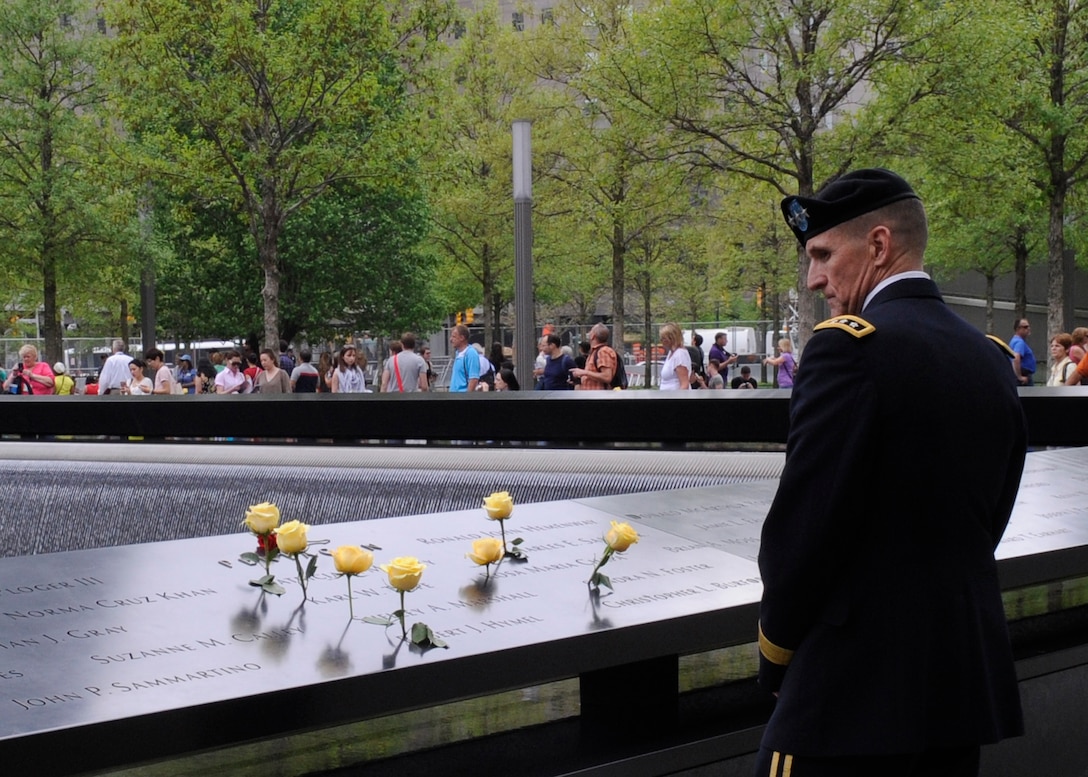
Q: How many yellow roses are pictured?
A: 7